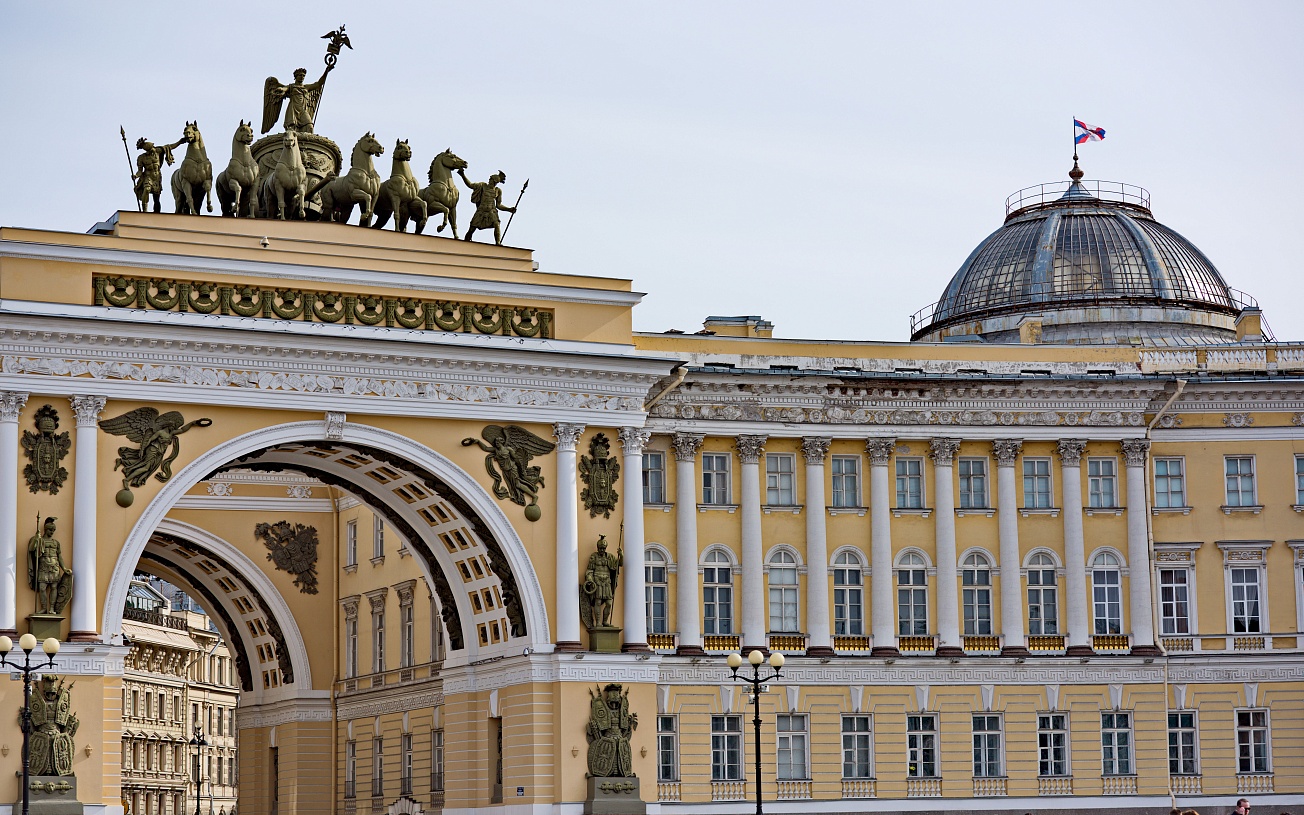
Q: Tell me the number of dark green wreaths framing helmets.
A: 11